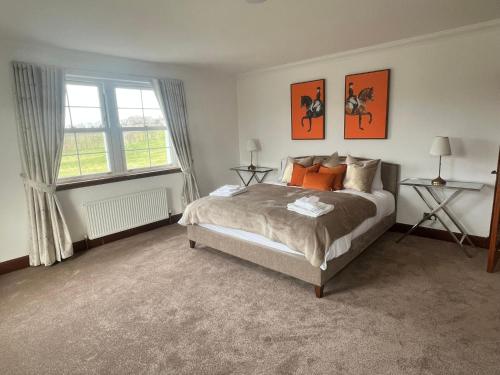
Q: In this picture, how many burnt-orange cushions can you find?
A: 3